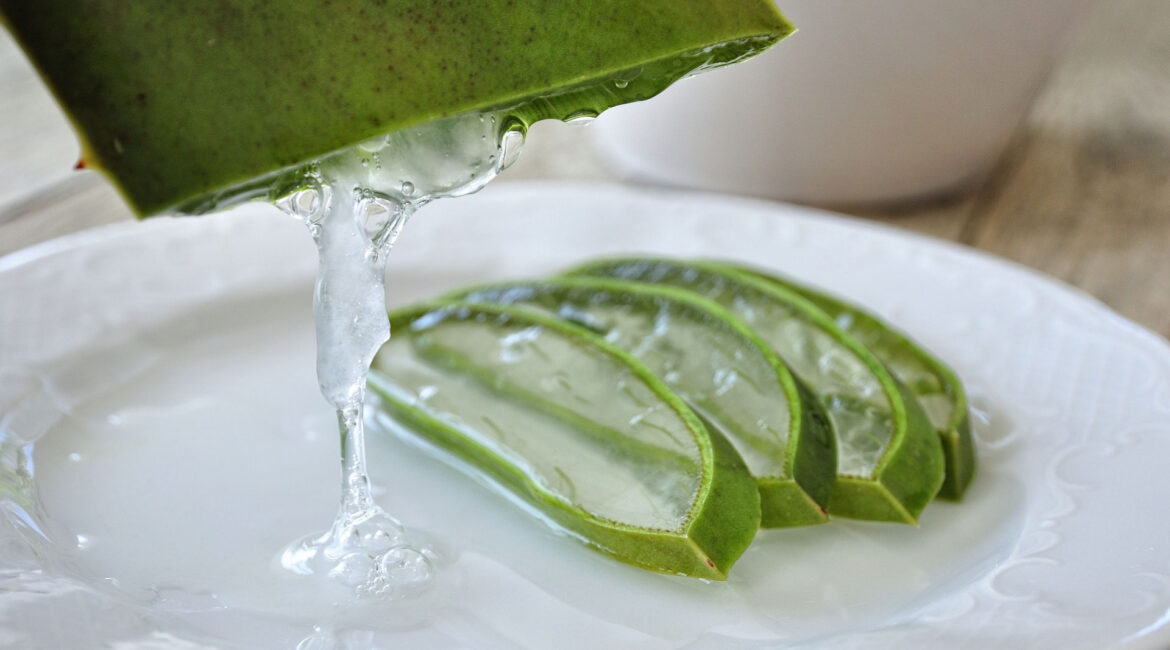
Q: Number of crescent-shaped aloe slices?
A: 4